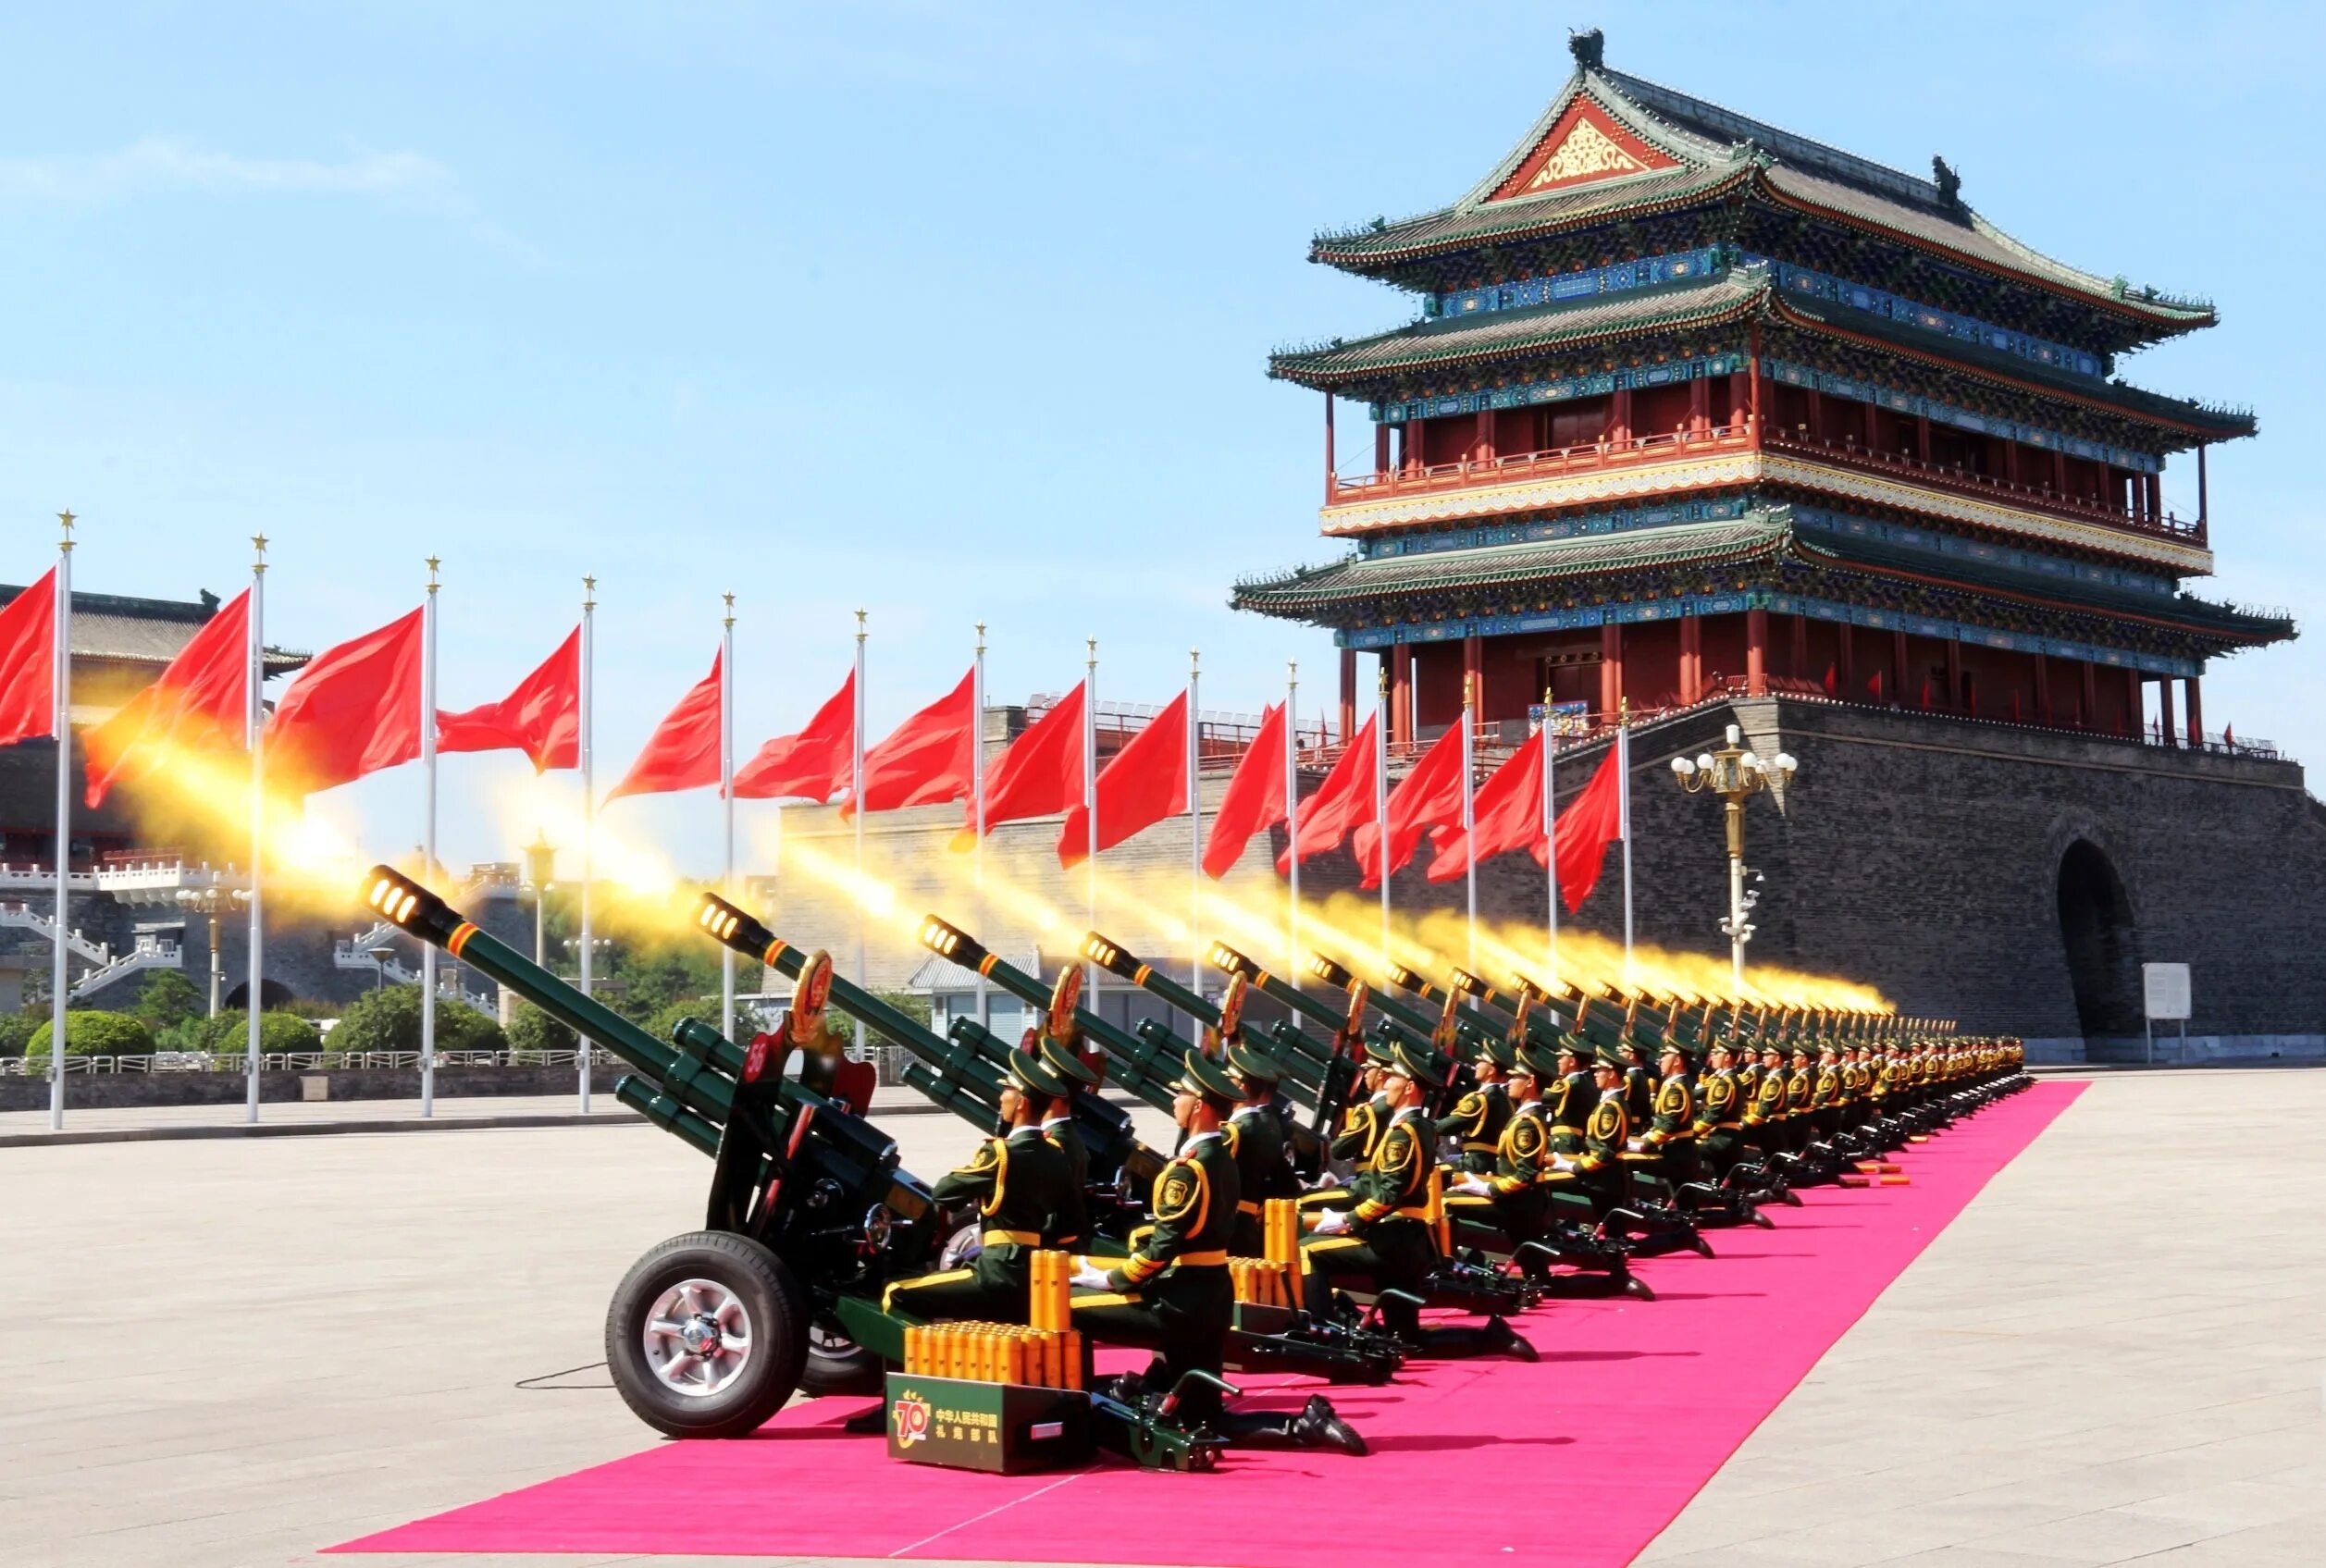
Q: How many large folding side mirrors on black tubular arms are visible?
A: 0